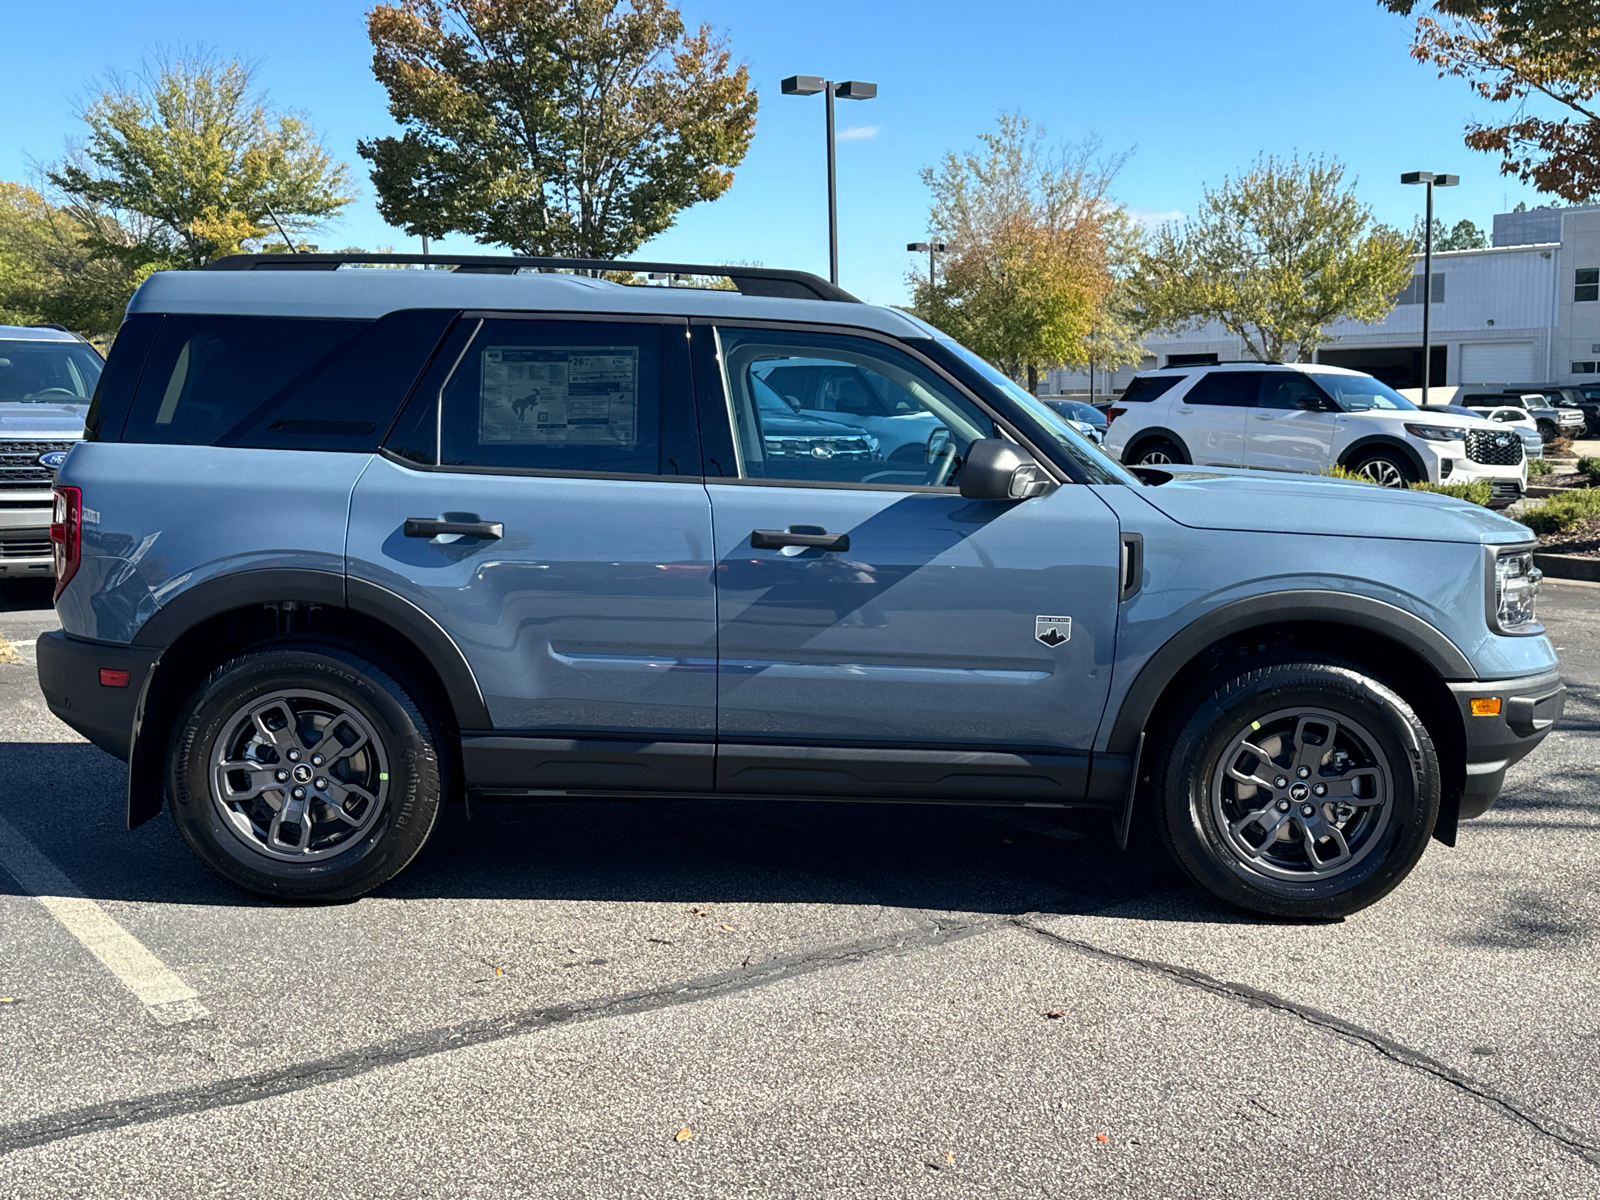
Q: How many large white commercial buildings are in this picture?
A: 1